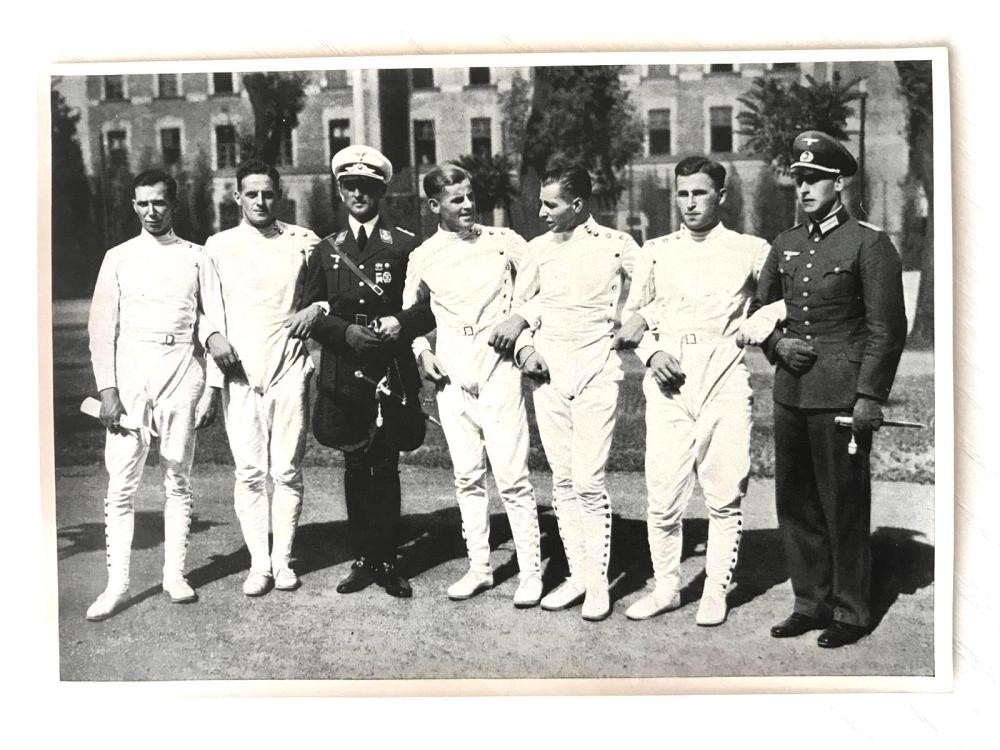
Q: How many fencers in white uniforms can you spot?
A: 5